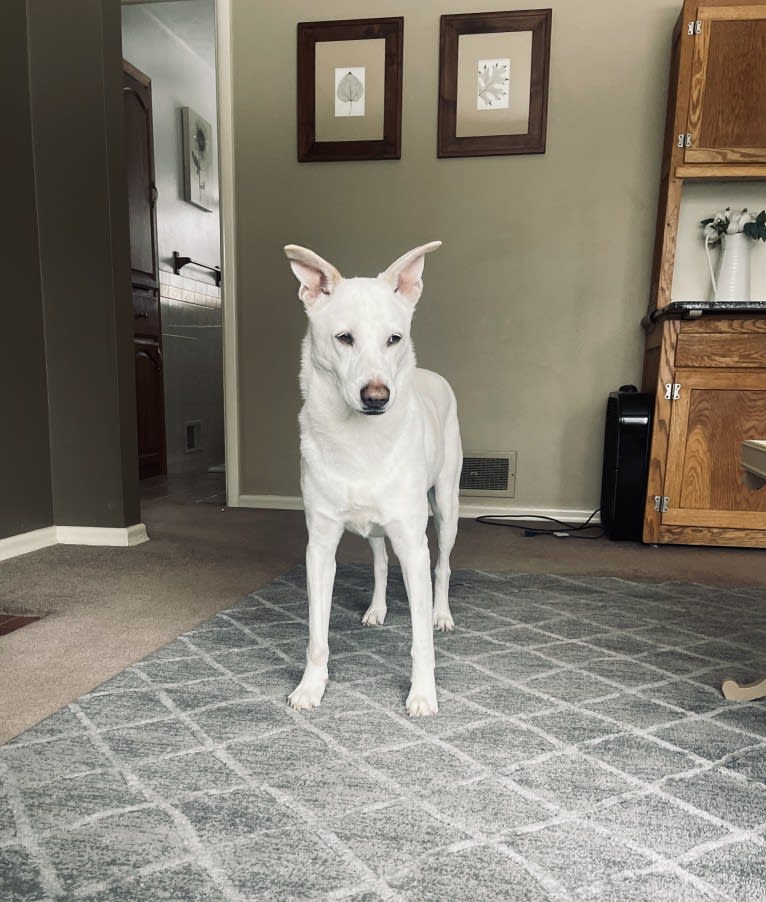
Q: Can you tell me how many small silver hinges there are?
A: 4